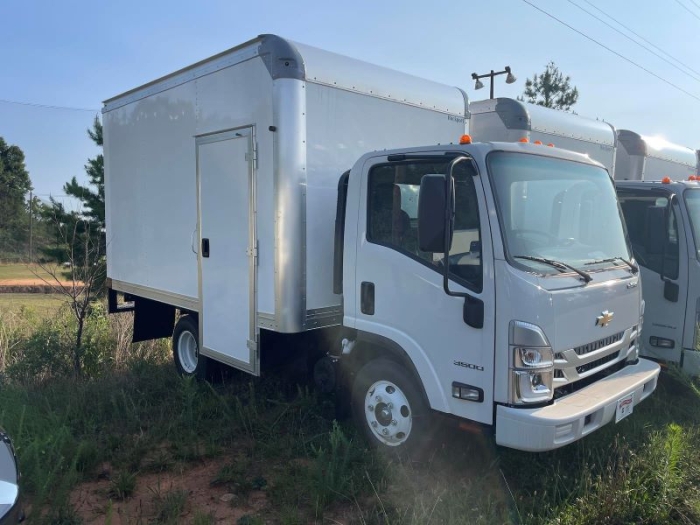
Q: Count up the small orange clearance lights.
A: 7